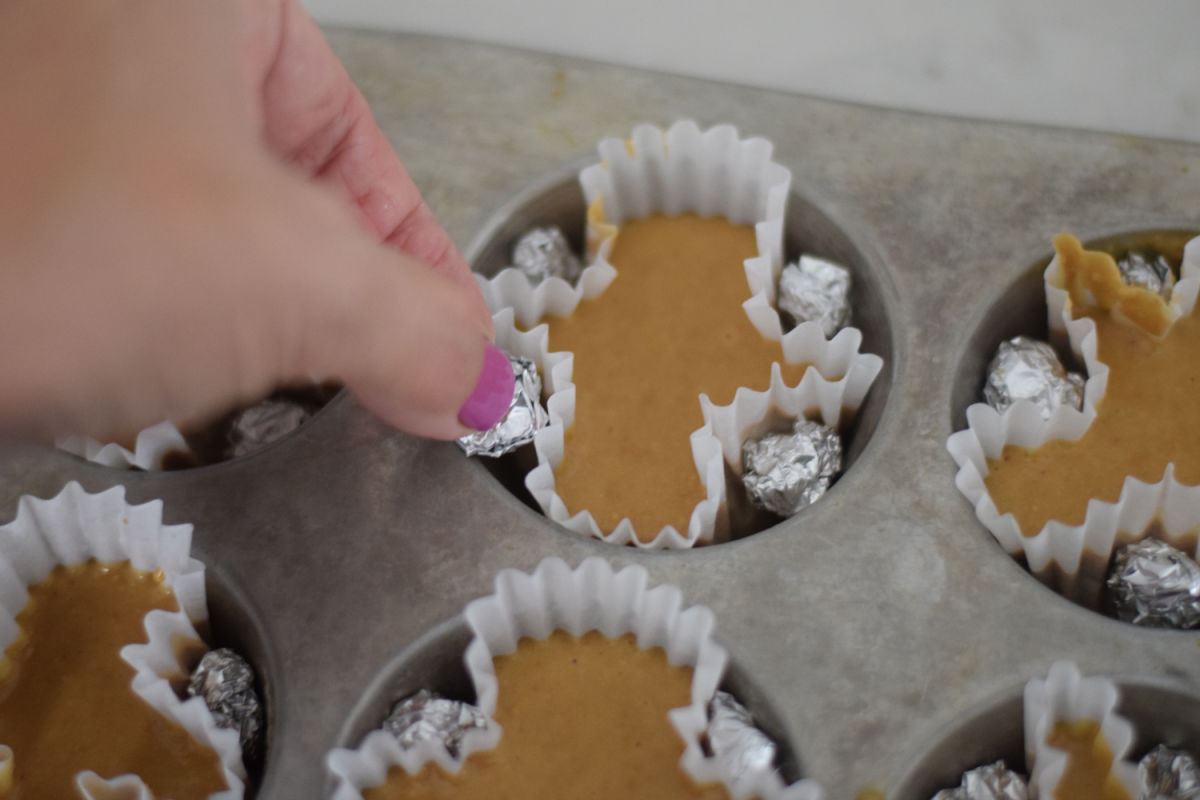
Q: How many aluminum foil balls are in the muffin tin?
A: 13